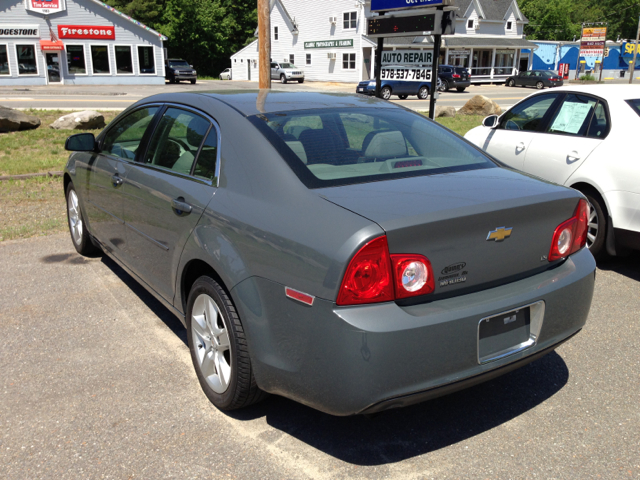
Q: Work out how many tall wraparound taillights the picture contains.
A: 2